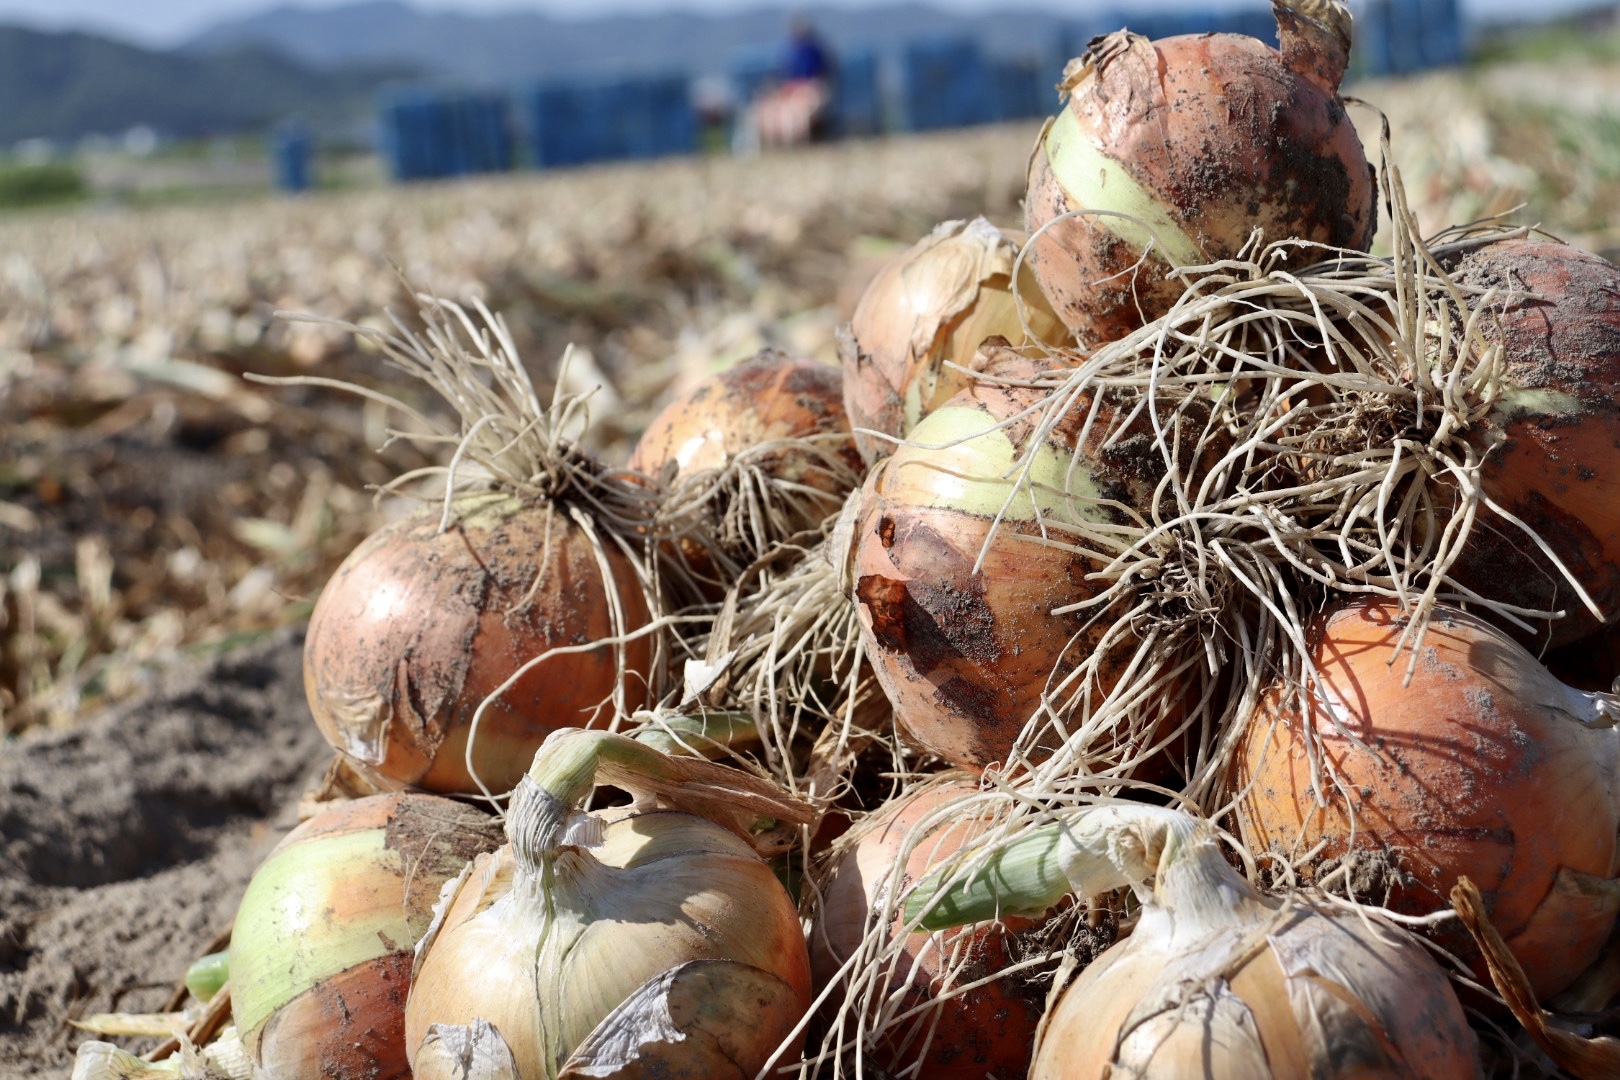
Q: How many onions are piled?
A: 11